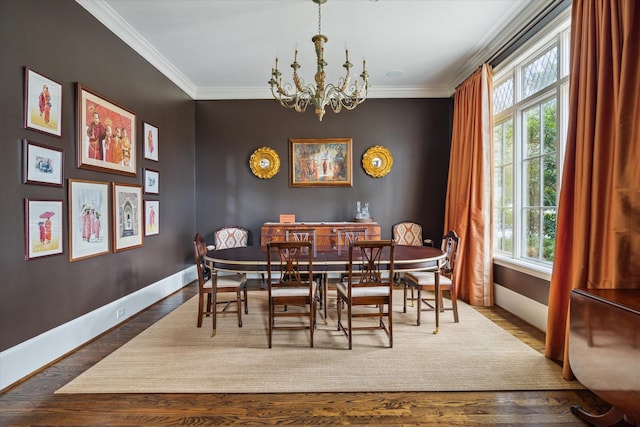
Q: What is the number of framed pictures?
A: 10